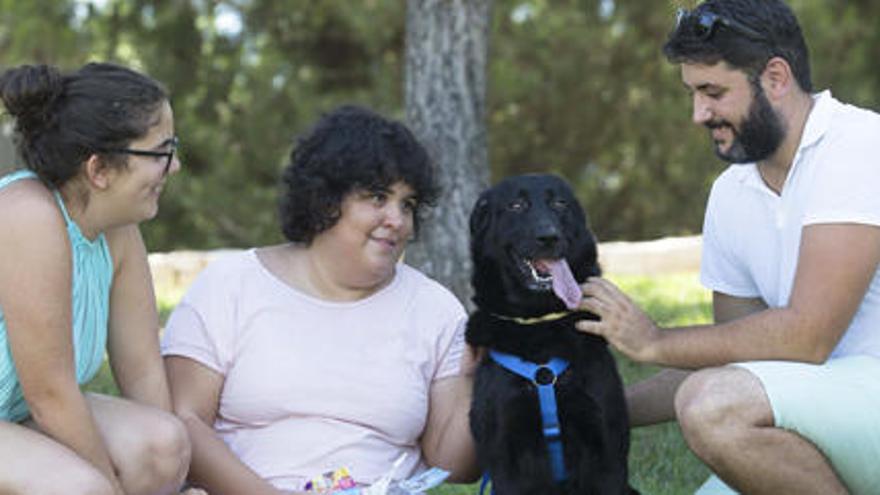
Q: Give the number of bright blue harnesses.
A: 1